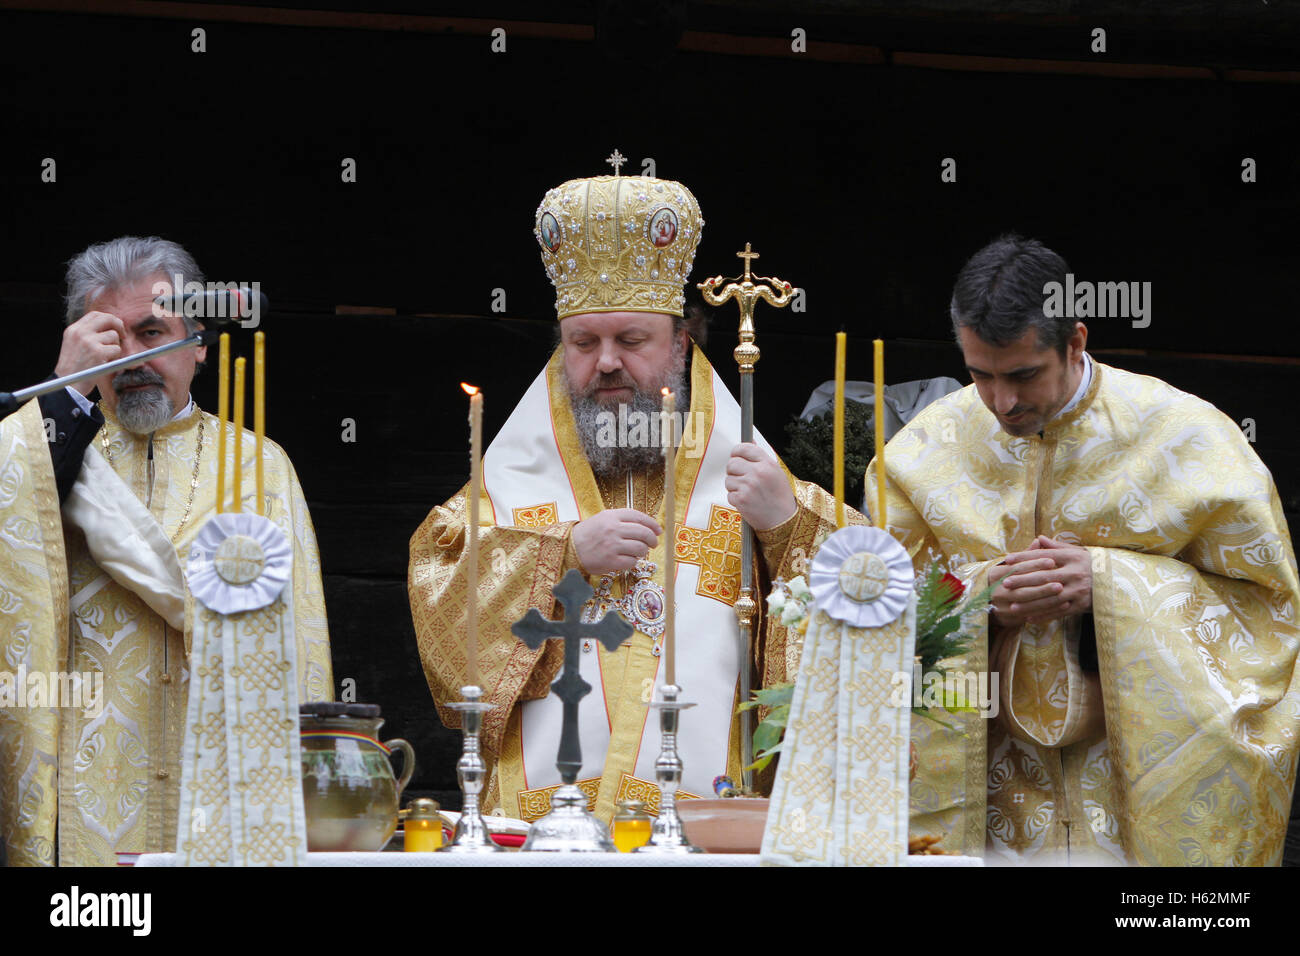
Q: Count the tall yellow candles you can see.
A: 5